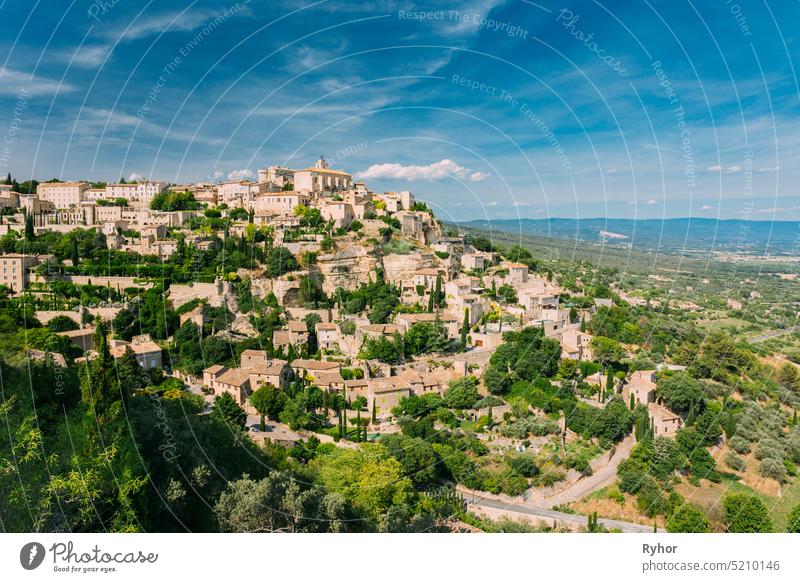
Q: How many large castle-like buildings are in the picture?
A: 1